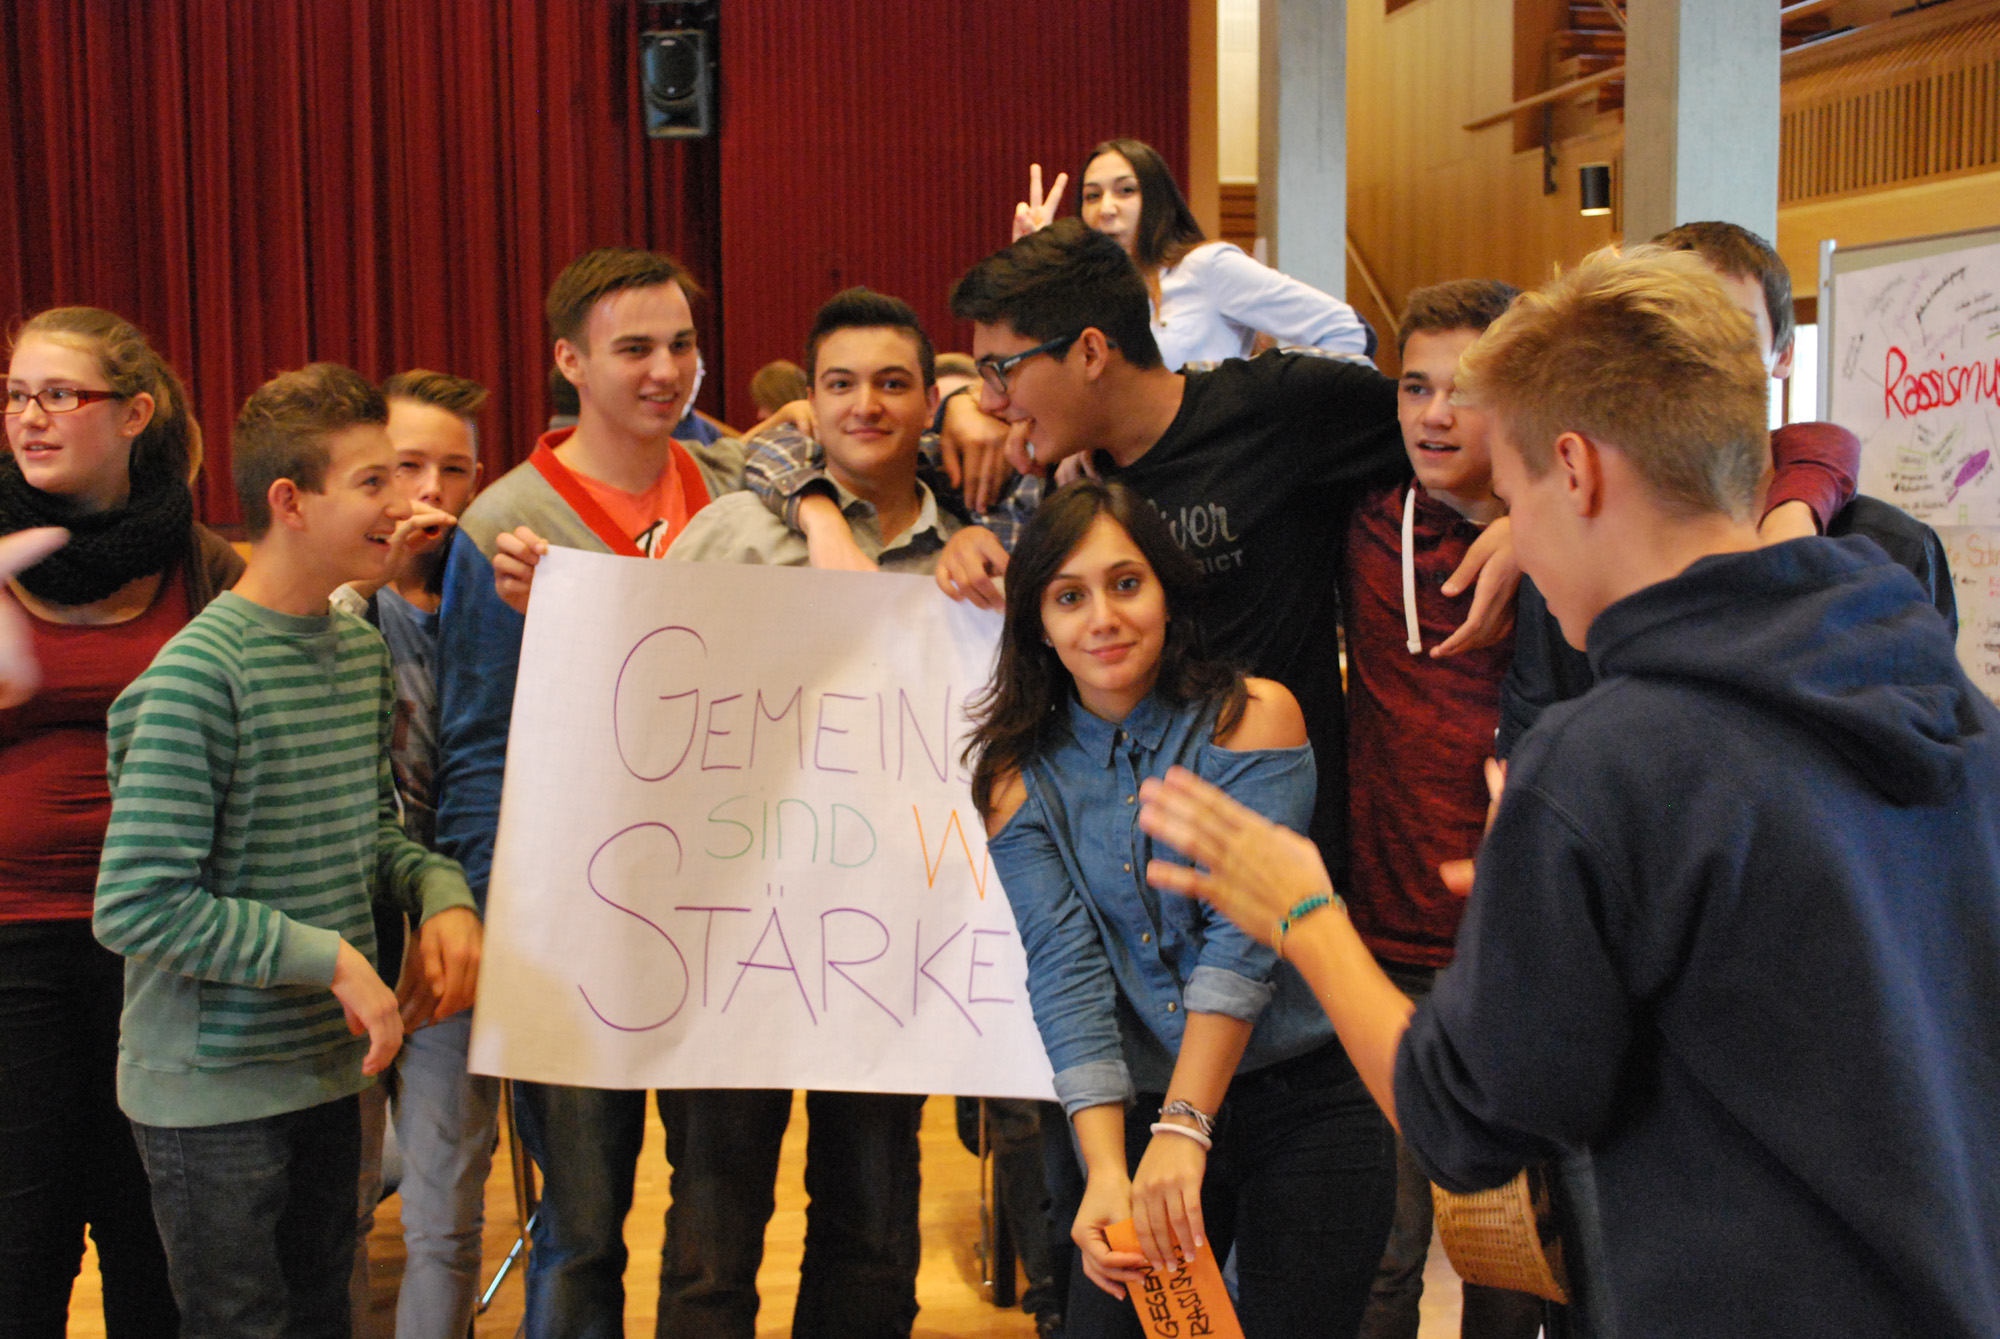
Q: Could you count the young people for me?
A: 11